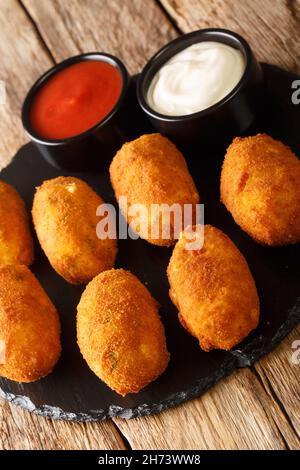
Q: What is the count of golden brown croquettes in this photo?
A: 7